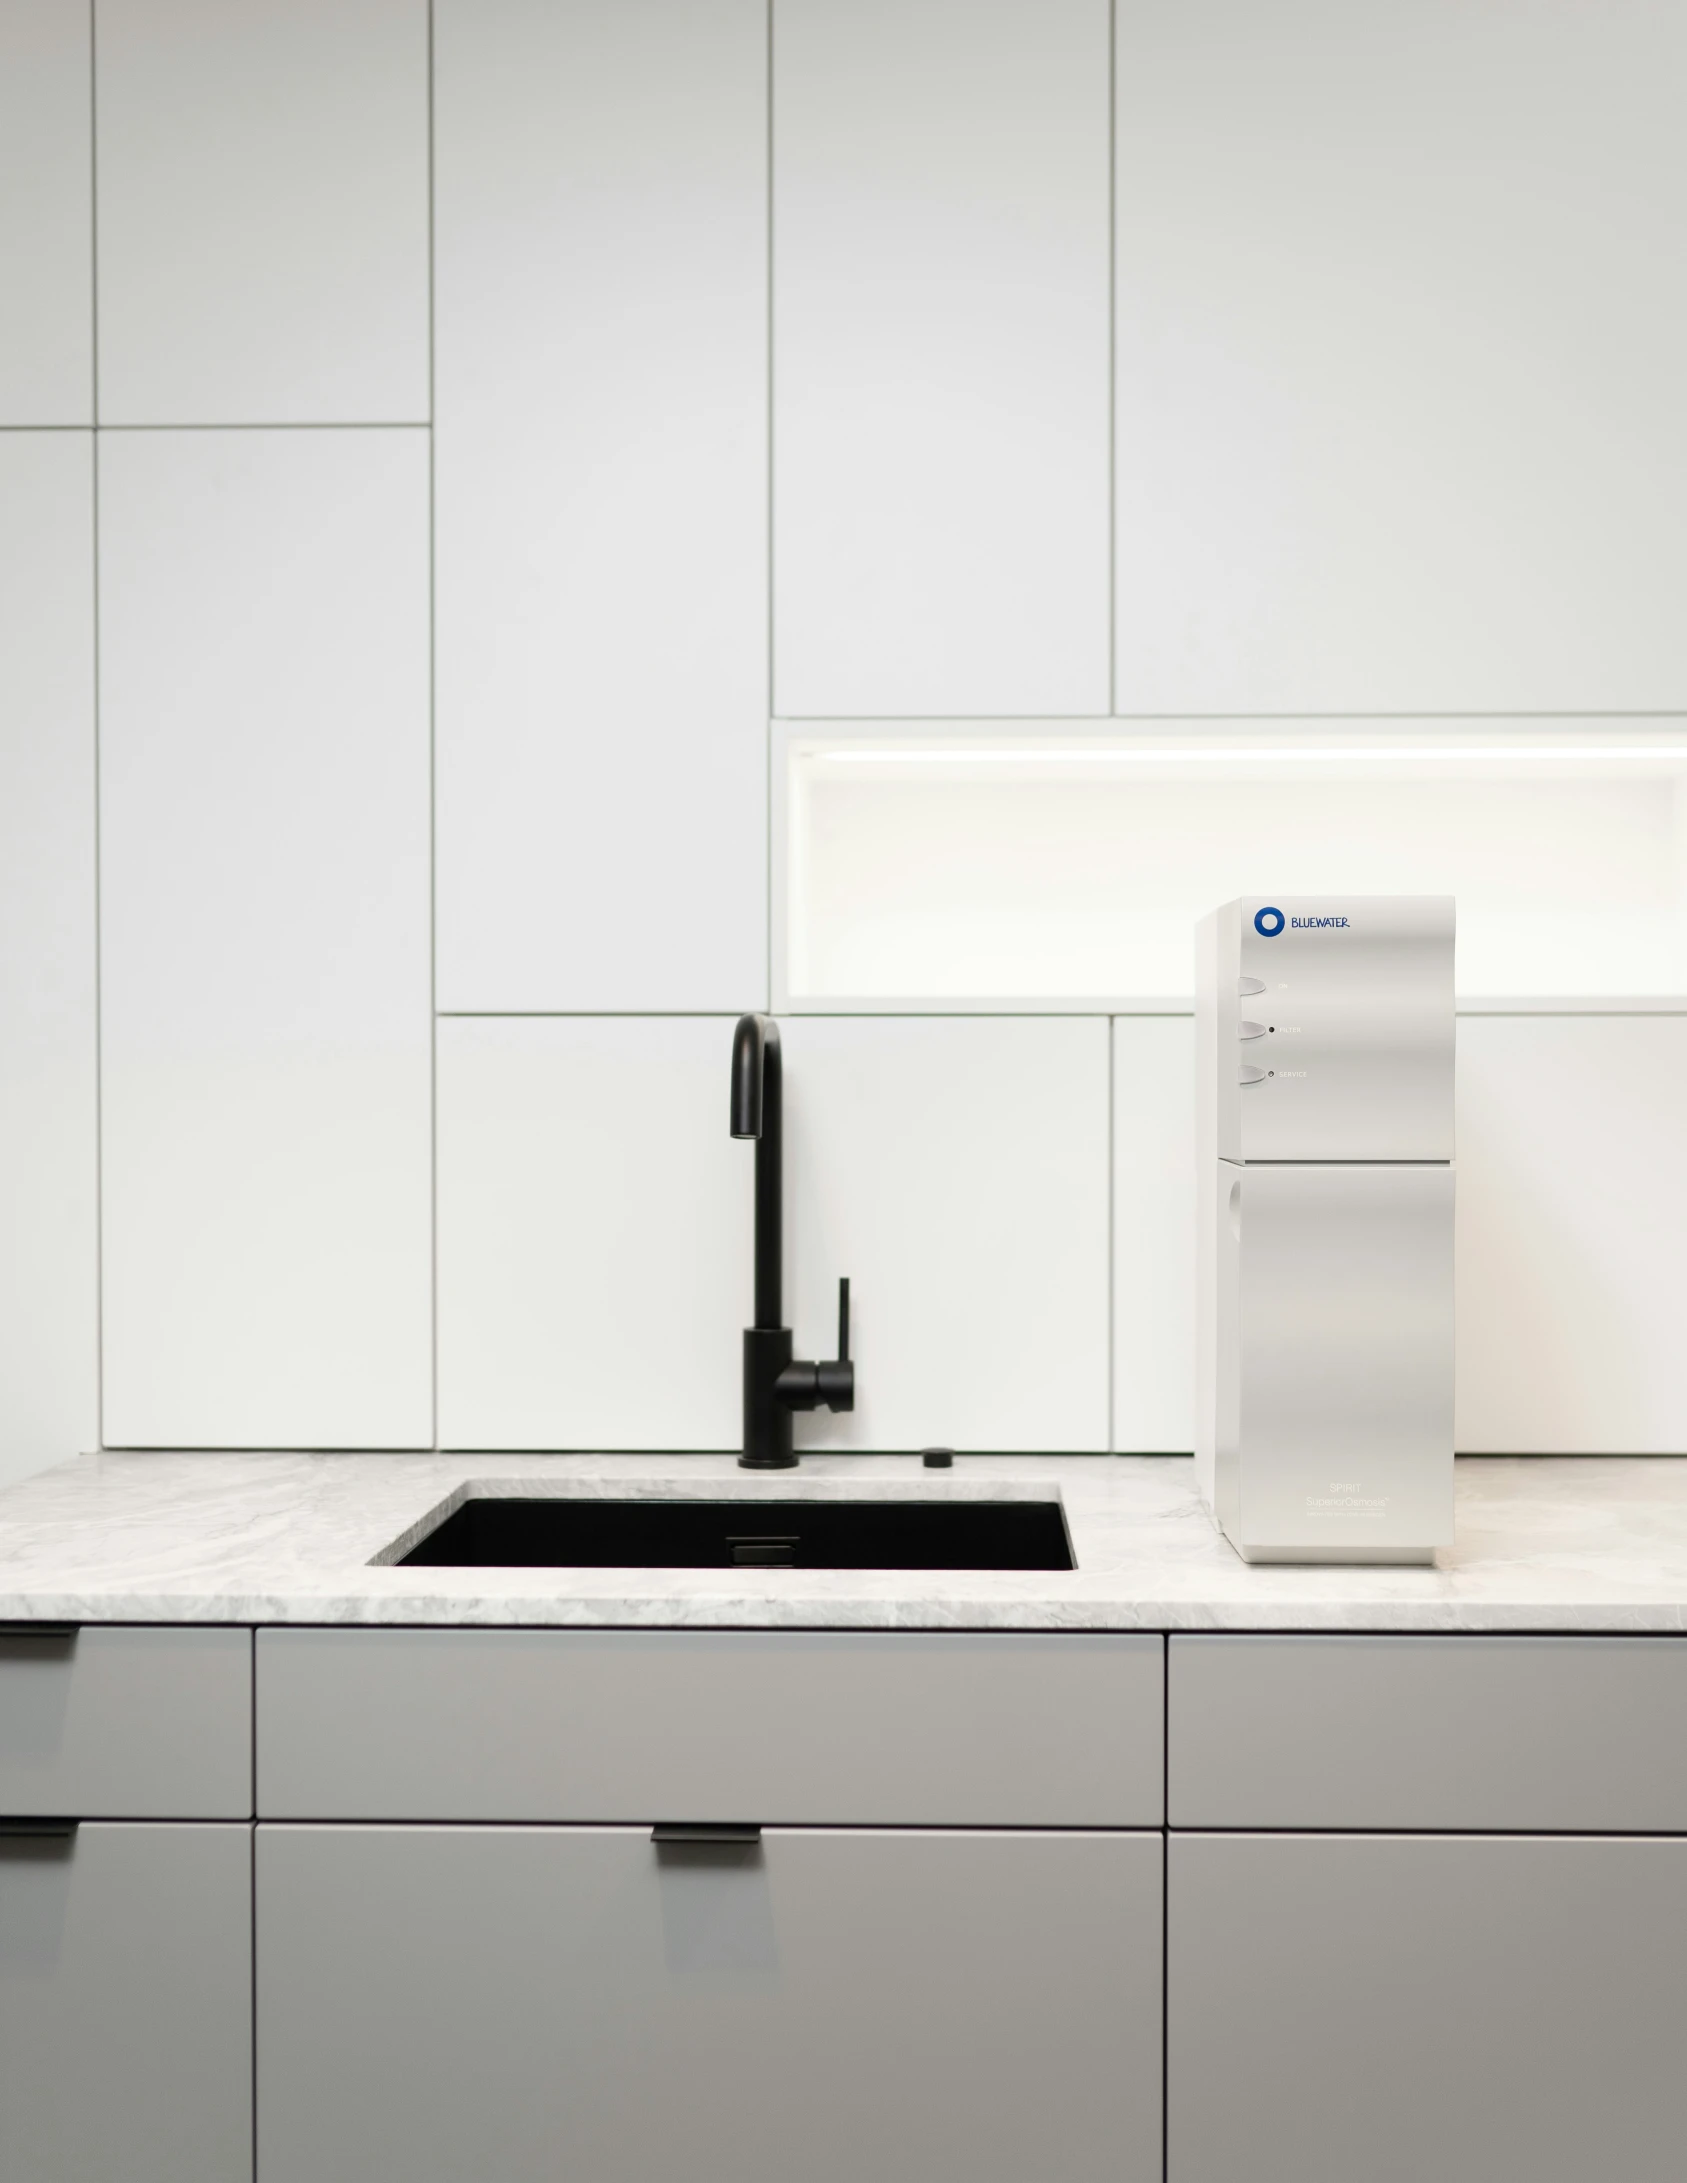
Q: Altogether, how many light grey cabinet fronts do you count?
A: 6